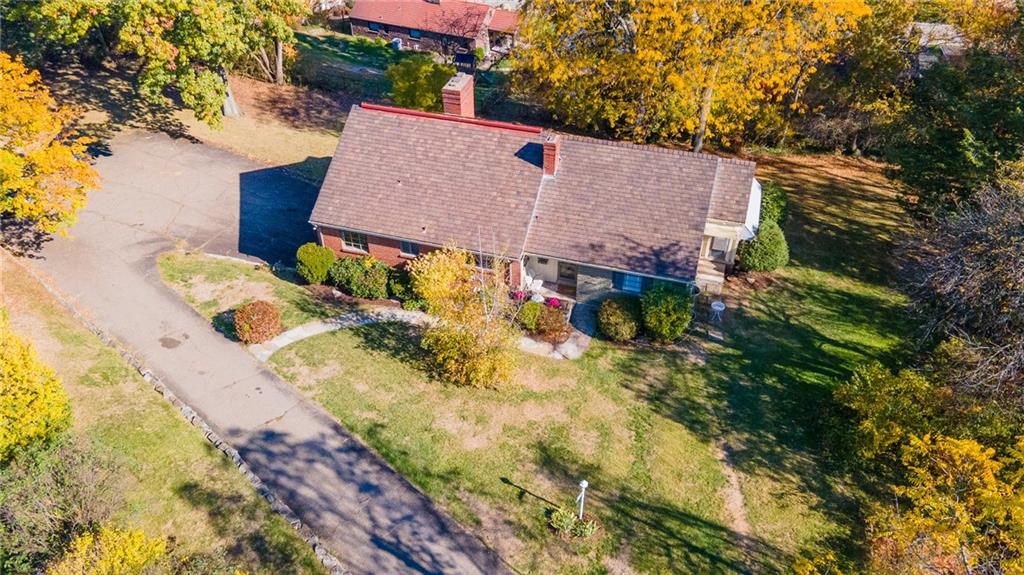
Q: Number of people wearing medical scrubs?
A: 0